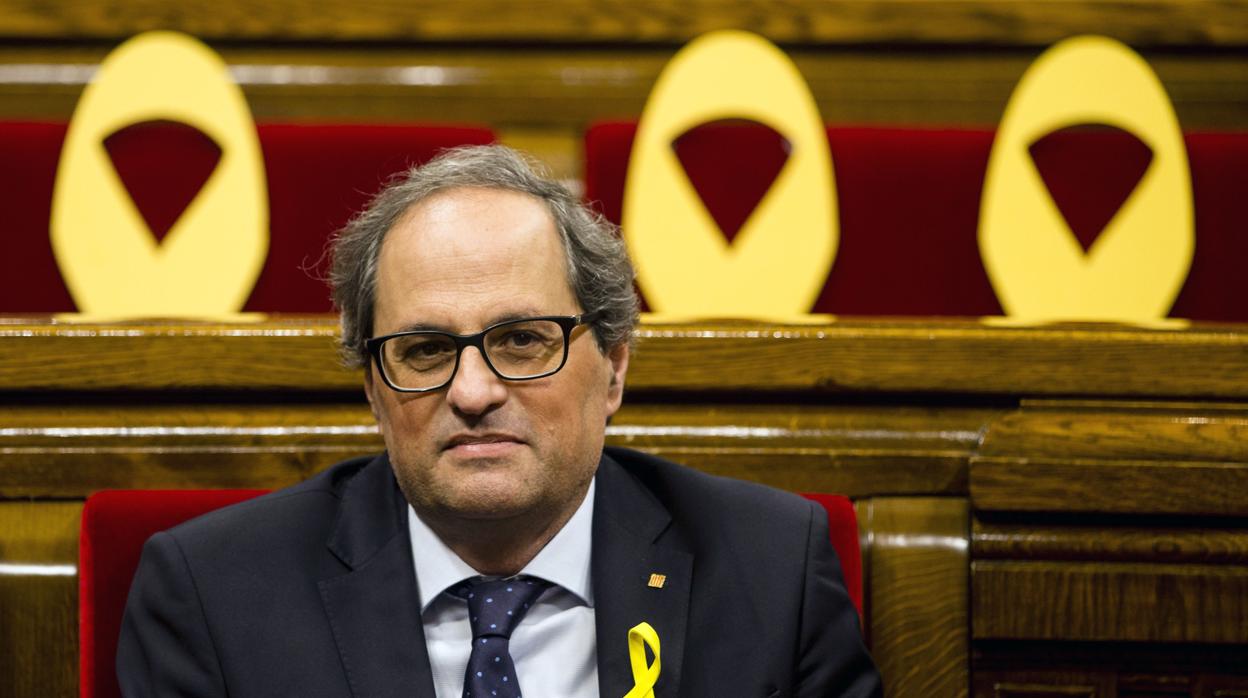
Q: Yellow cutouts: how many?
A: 3